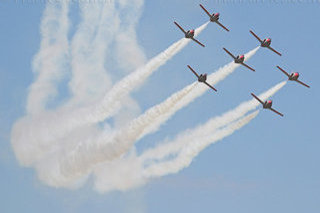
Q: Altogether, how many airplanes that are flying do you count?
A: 7